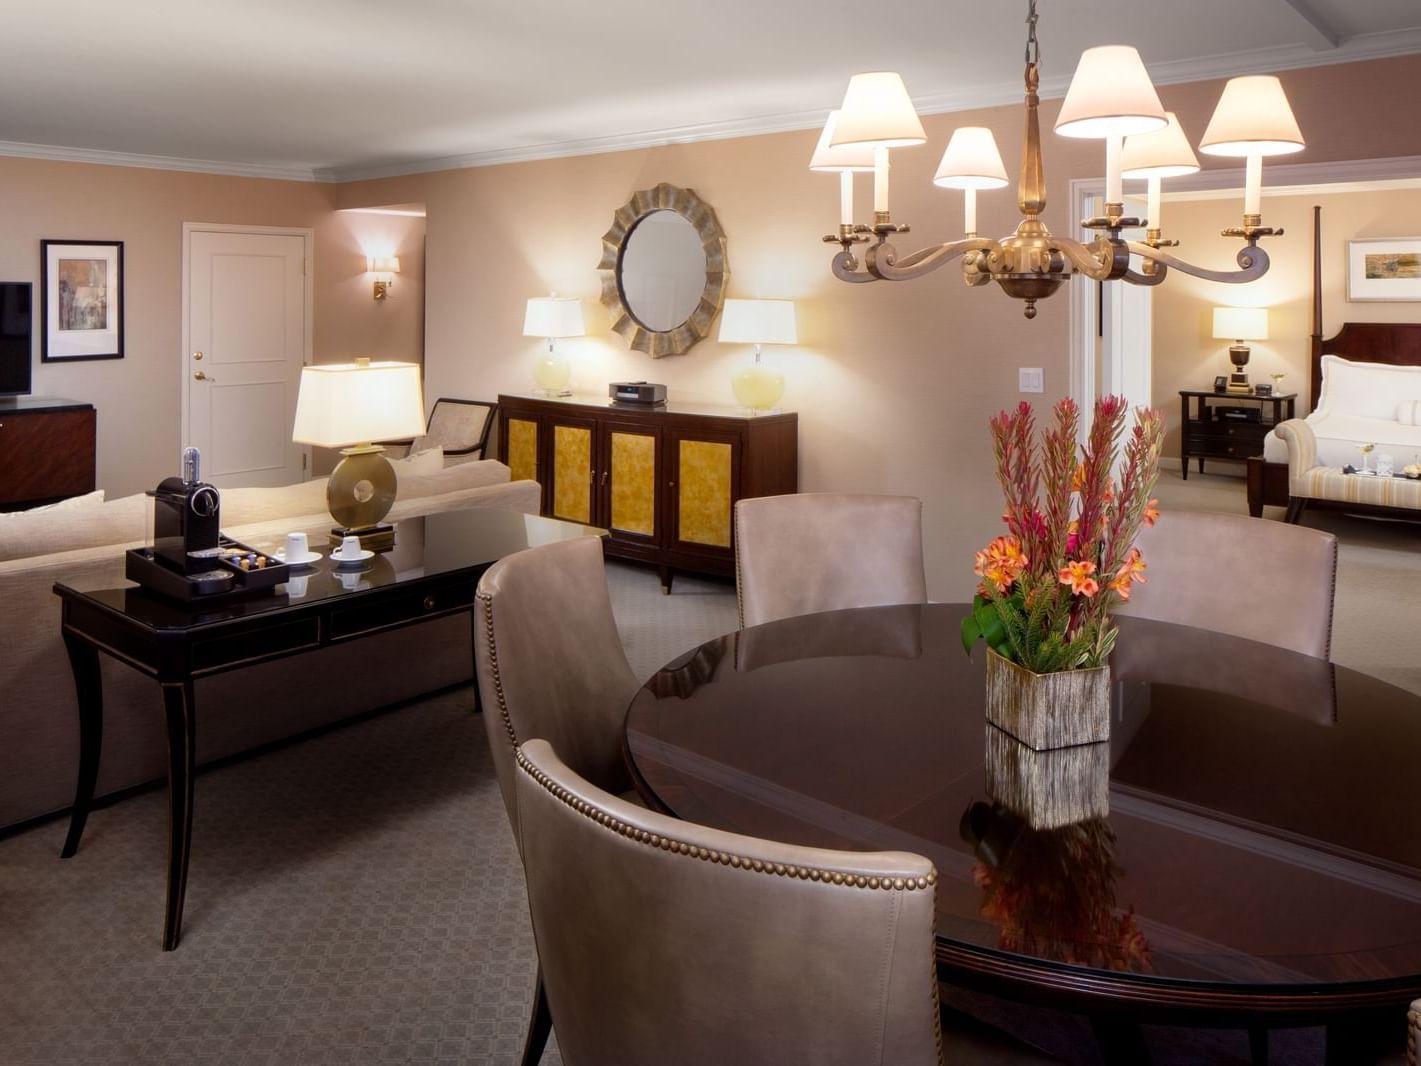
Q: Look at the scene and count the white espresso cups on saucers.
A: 2